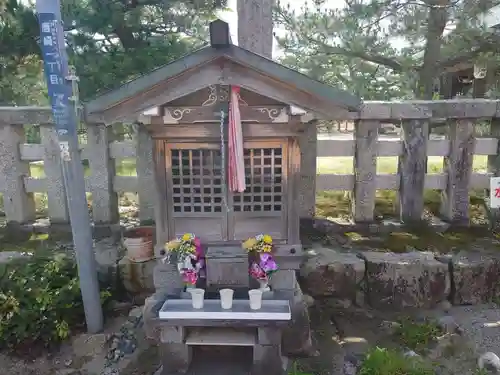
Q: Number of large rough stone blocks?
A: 3